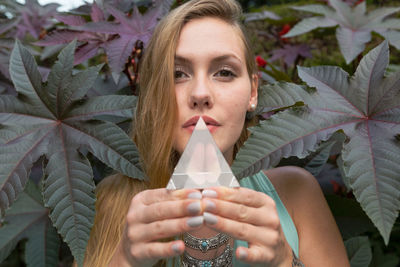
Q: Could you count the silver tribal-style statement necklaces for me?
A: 2